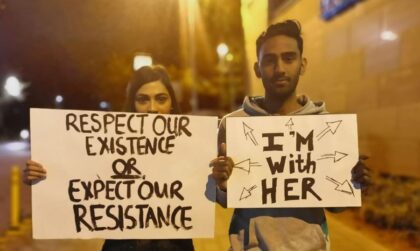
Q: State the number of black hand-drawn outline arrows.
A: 7